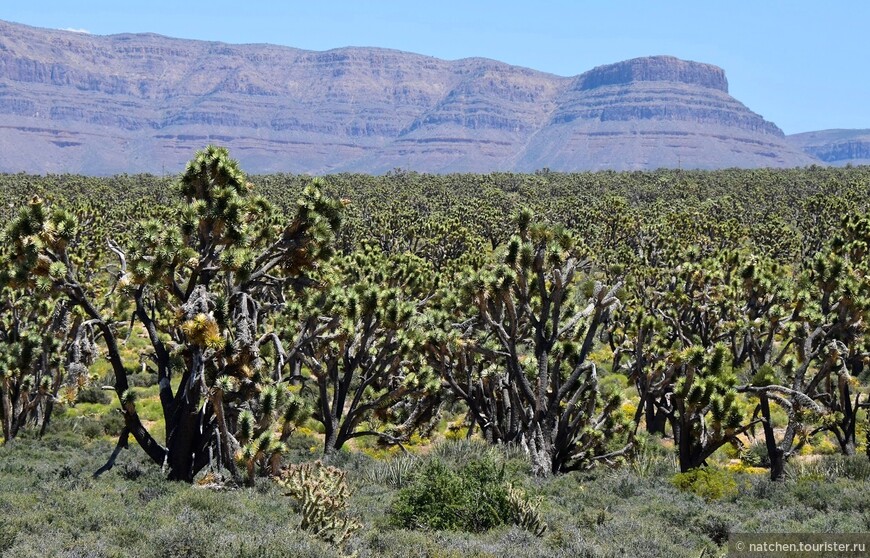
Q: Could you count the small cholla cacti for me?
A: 2